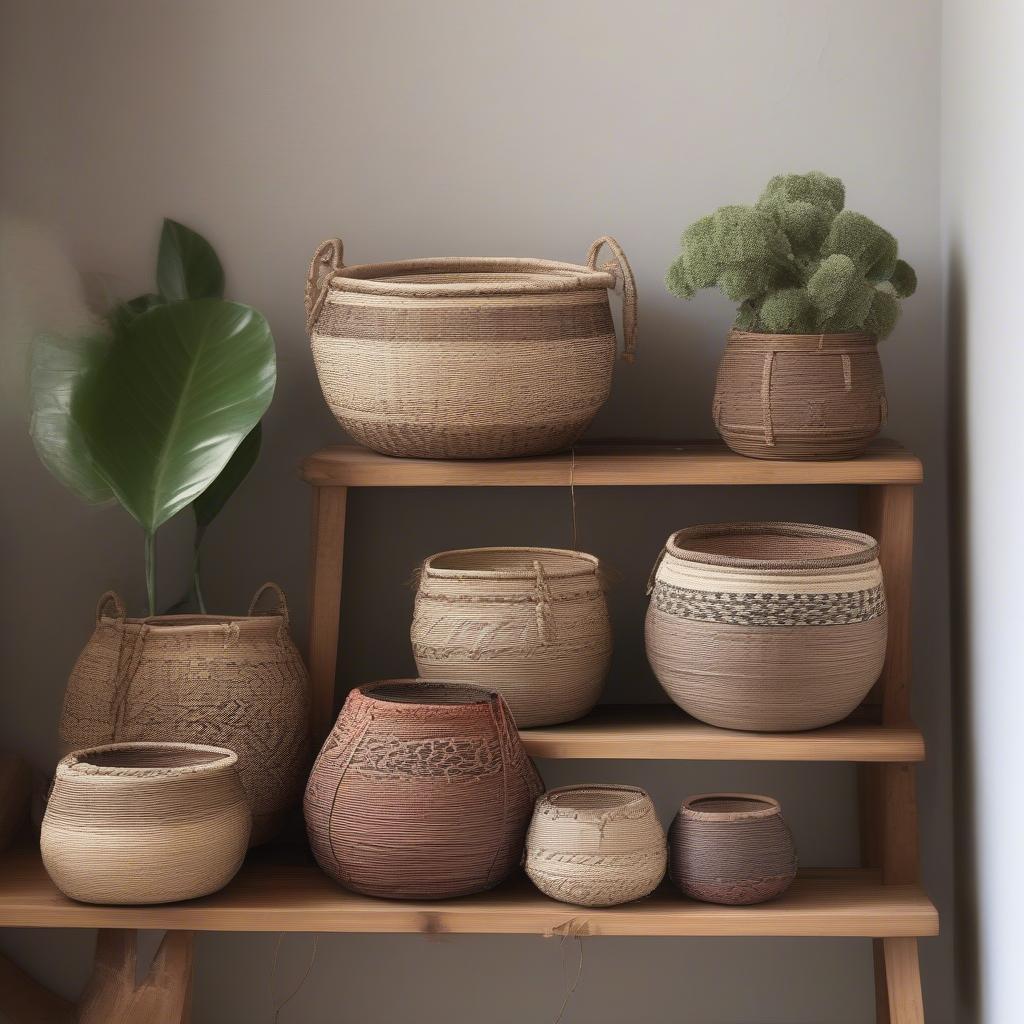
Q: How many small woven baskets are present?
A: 2